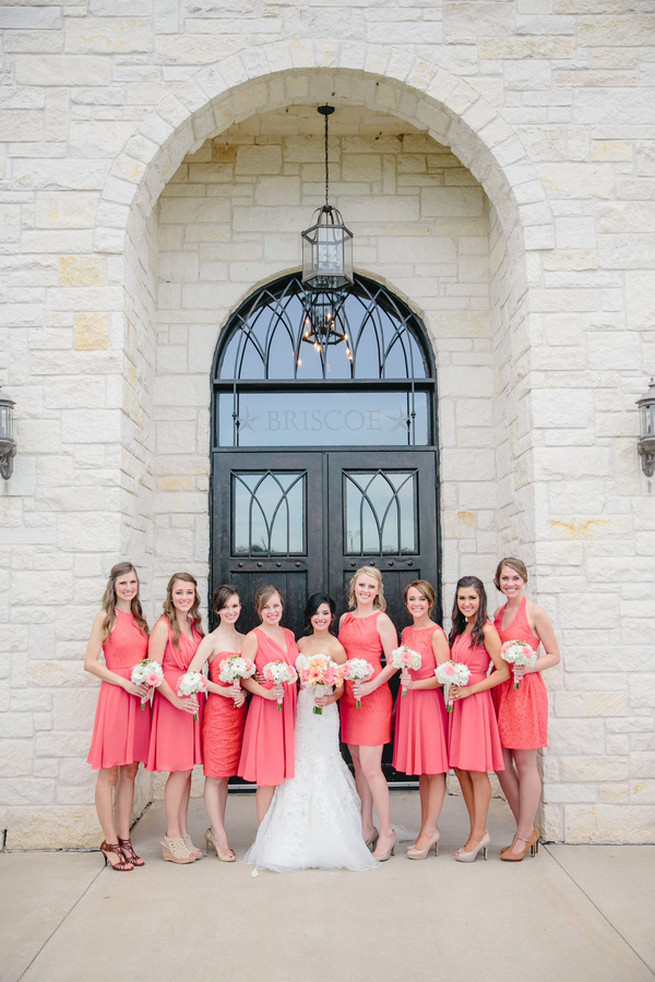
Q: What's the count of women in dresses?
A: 9